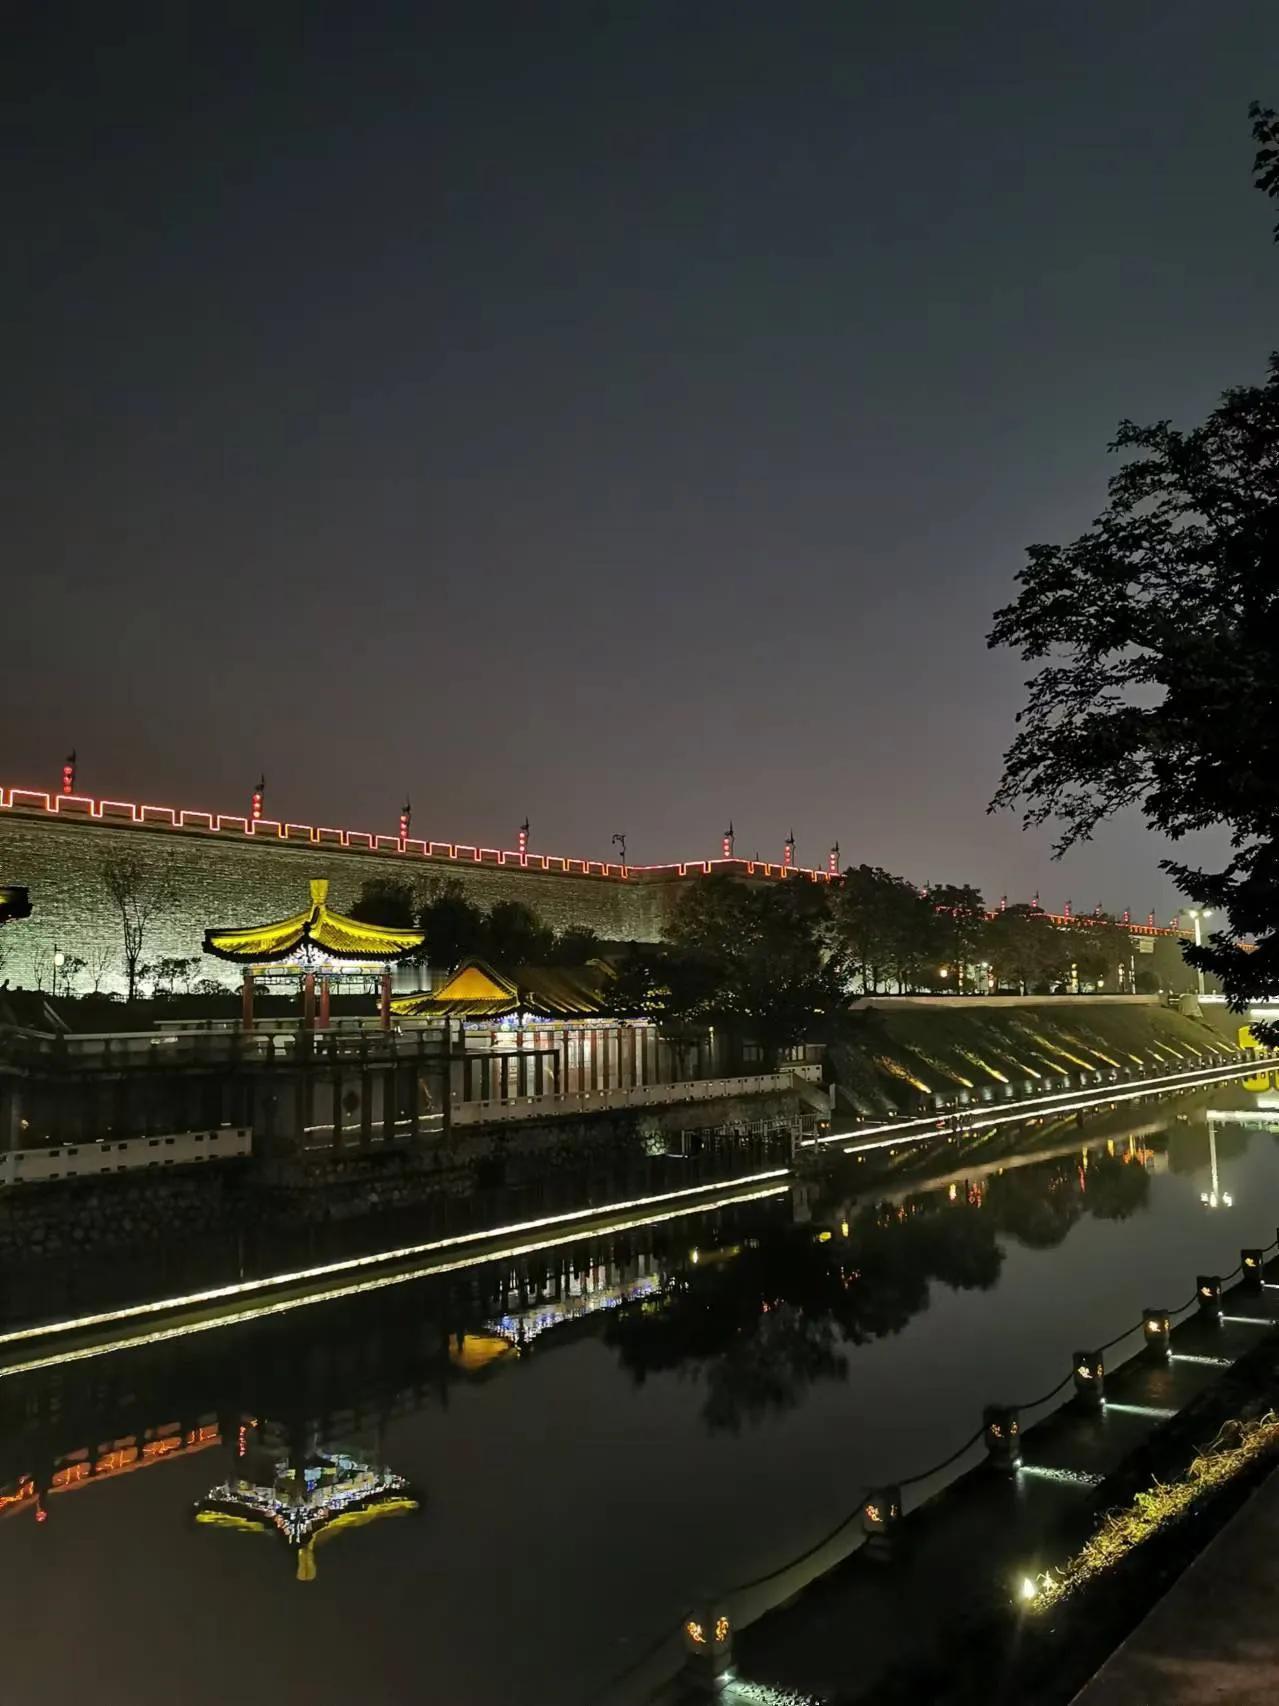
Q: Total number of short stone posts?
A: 7